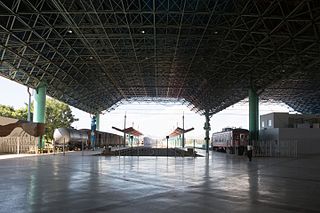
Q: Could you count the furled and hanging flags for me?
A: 0